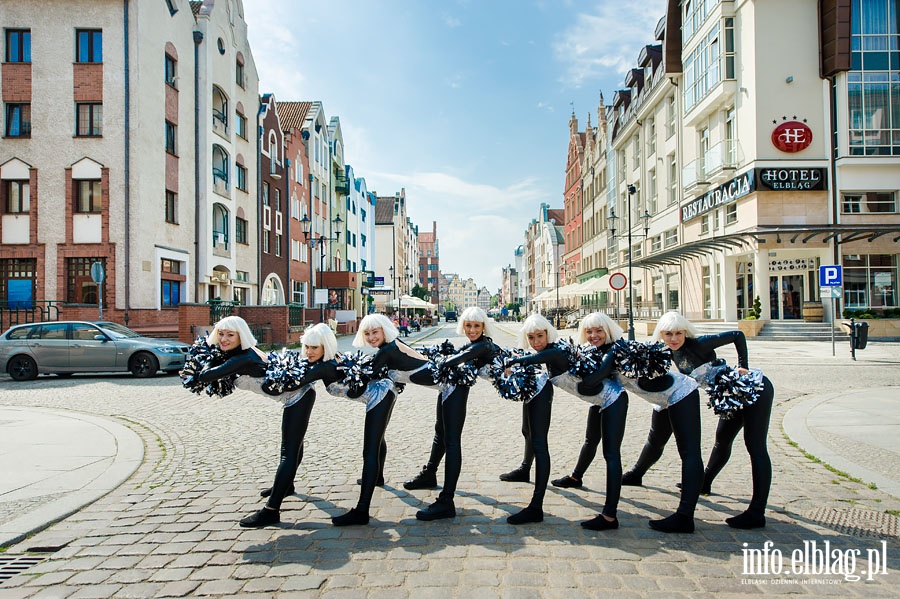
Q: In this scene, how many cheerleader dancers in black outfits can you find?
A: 7